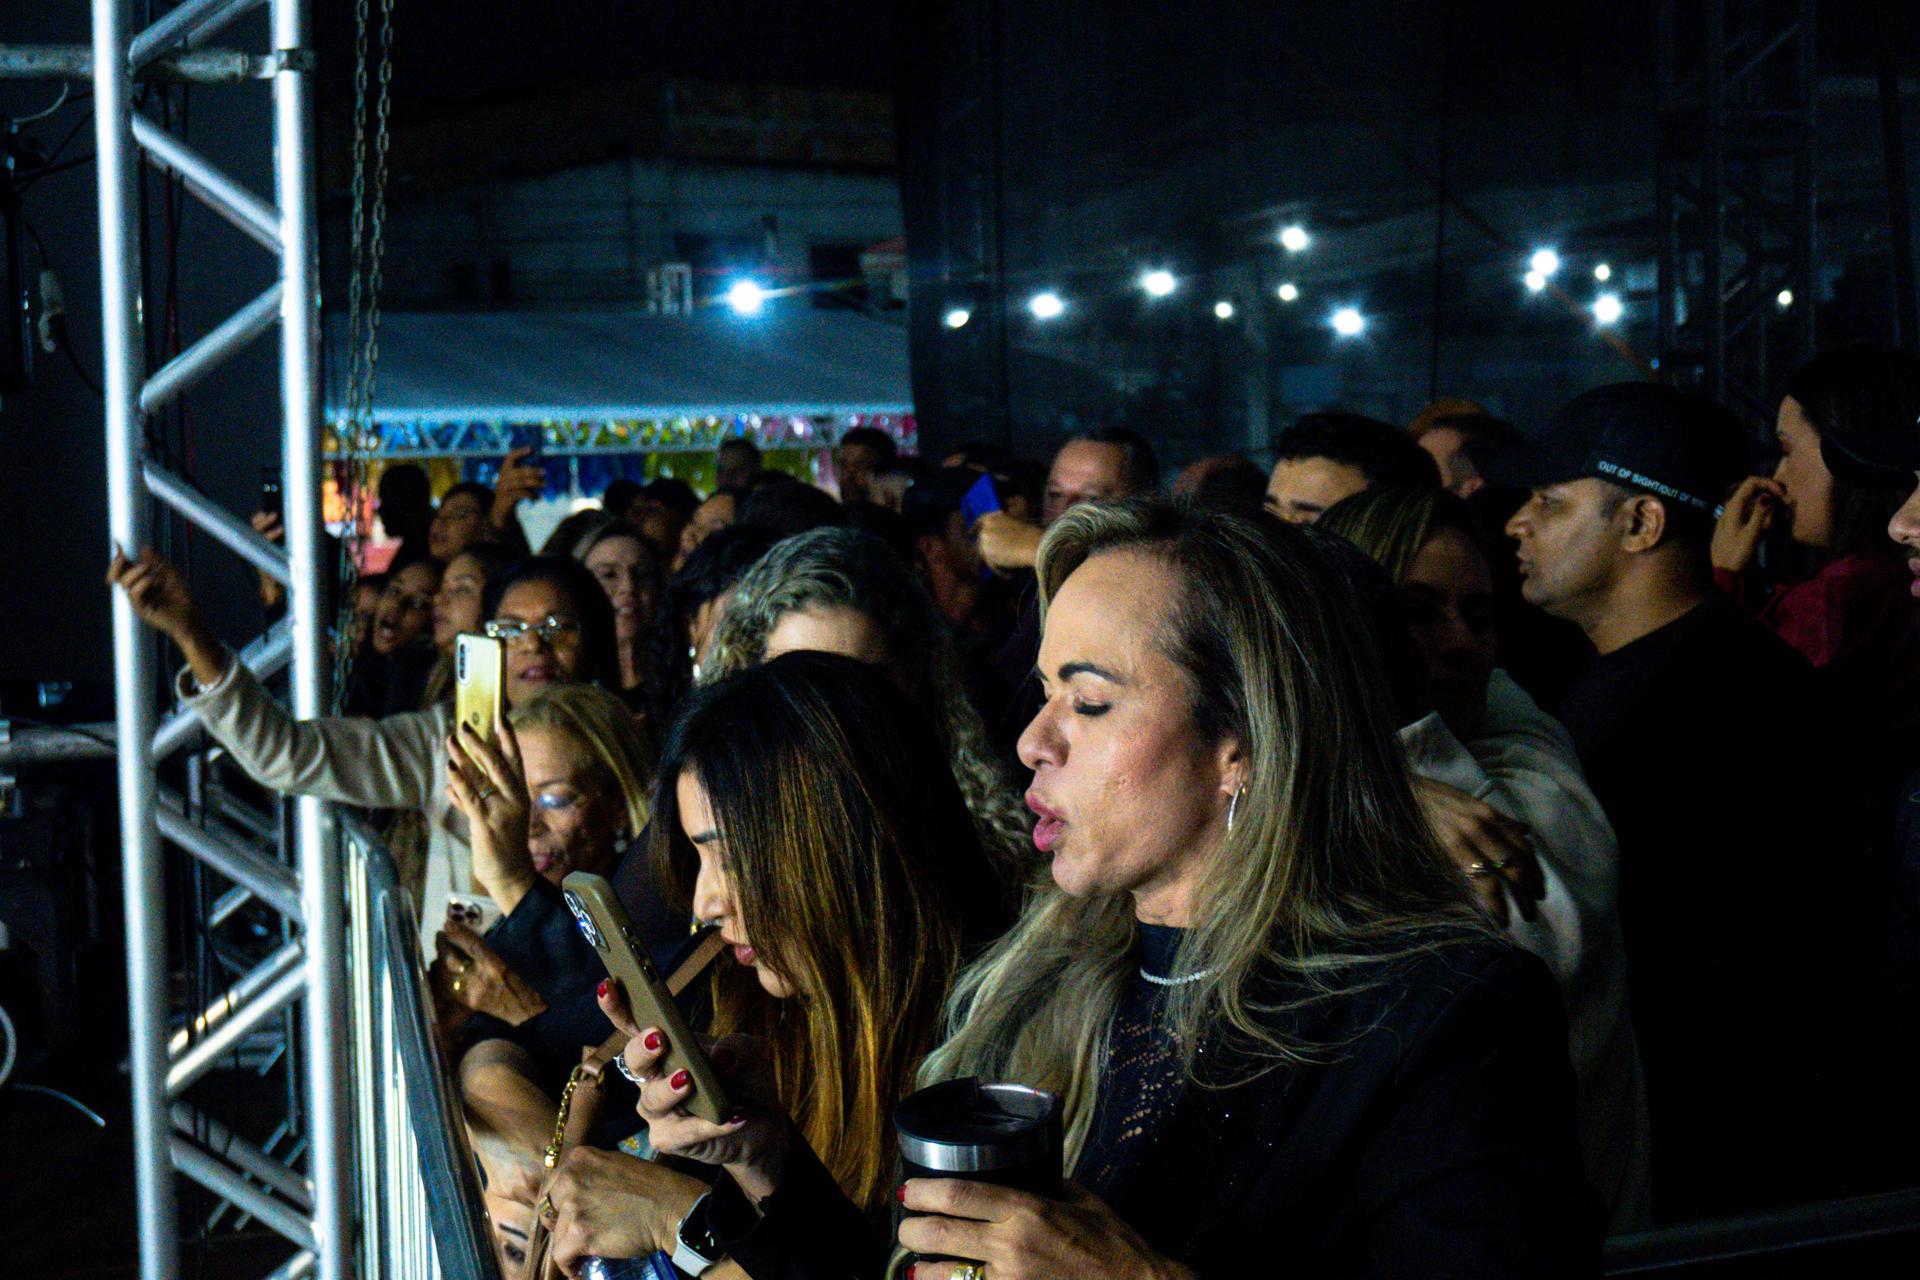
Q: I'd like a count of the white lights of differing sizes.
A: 13